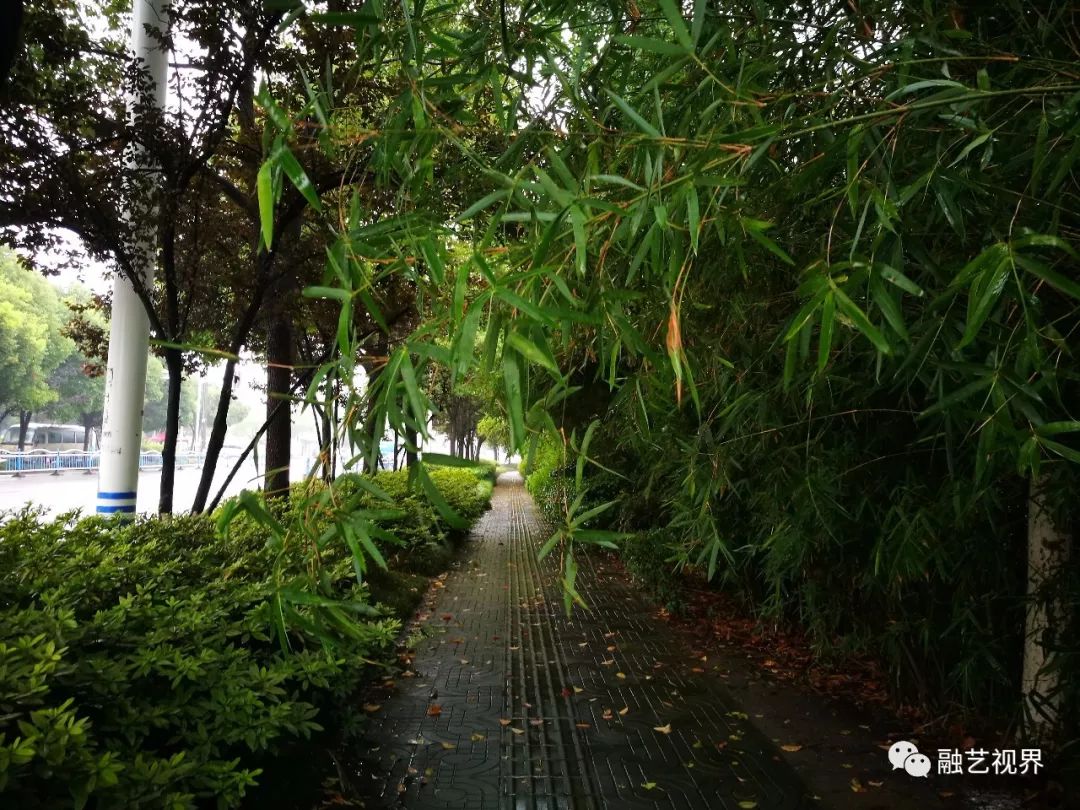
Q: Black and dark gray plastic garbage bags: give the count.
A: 0